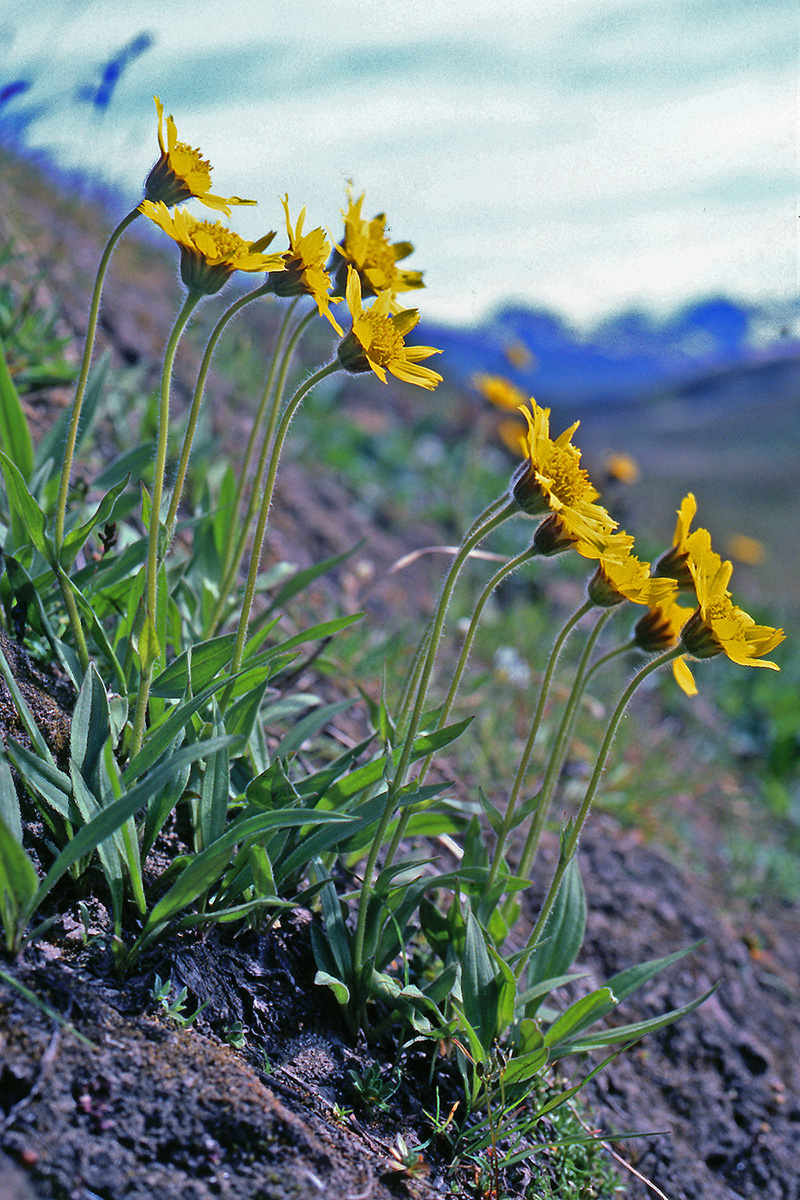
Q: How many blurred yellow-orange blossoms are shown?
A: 5